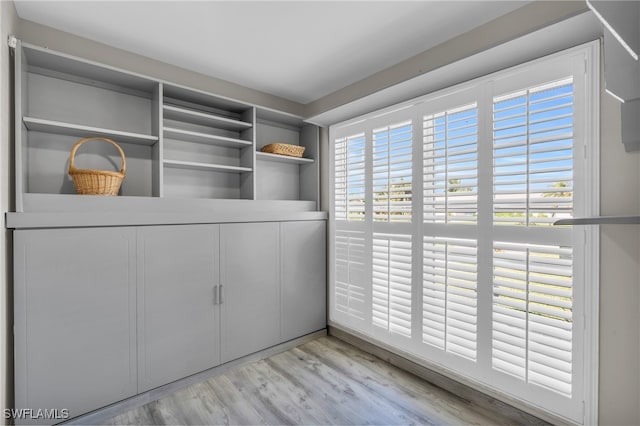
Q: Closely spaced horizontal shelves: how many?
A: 3